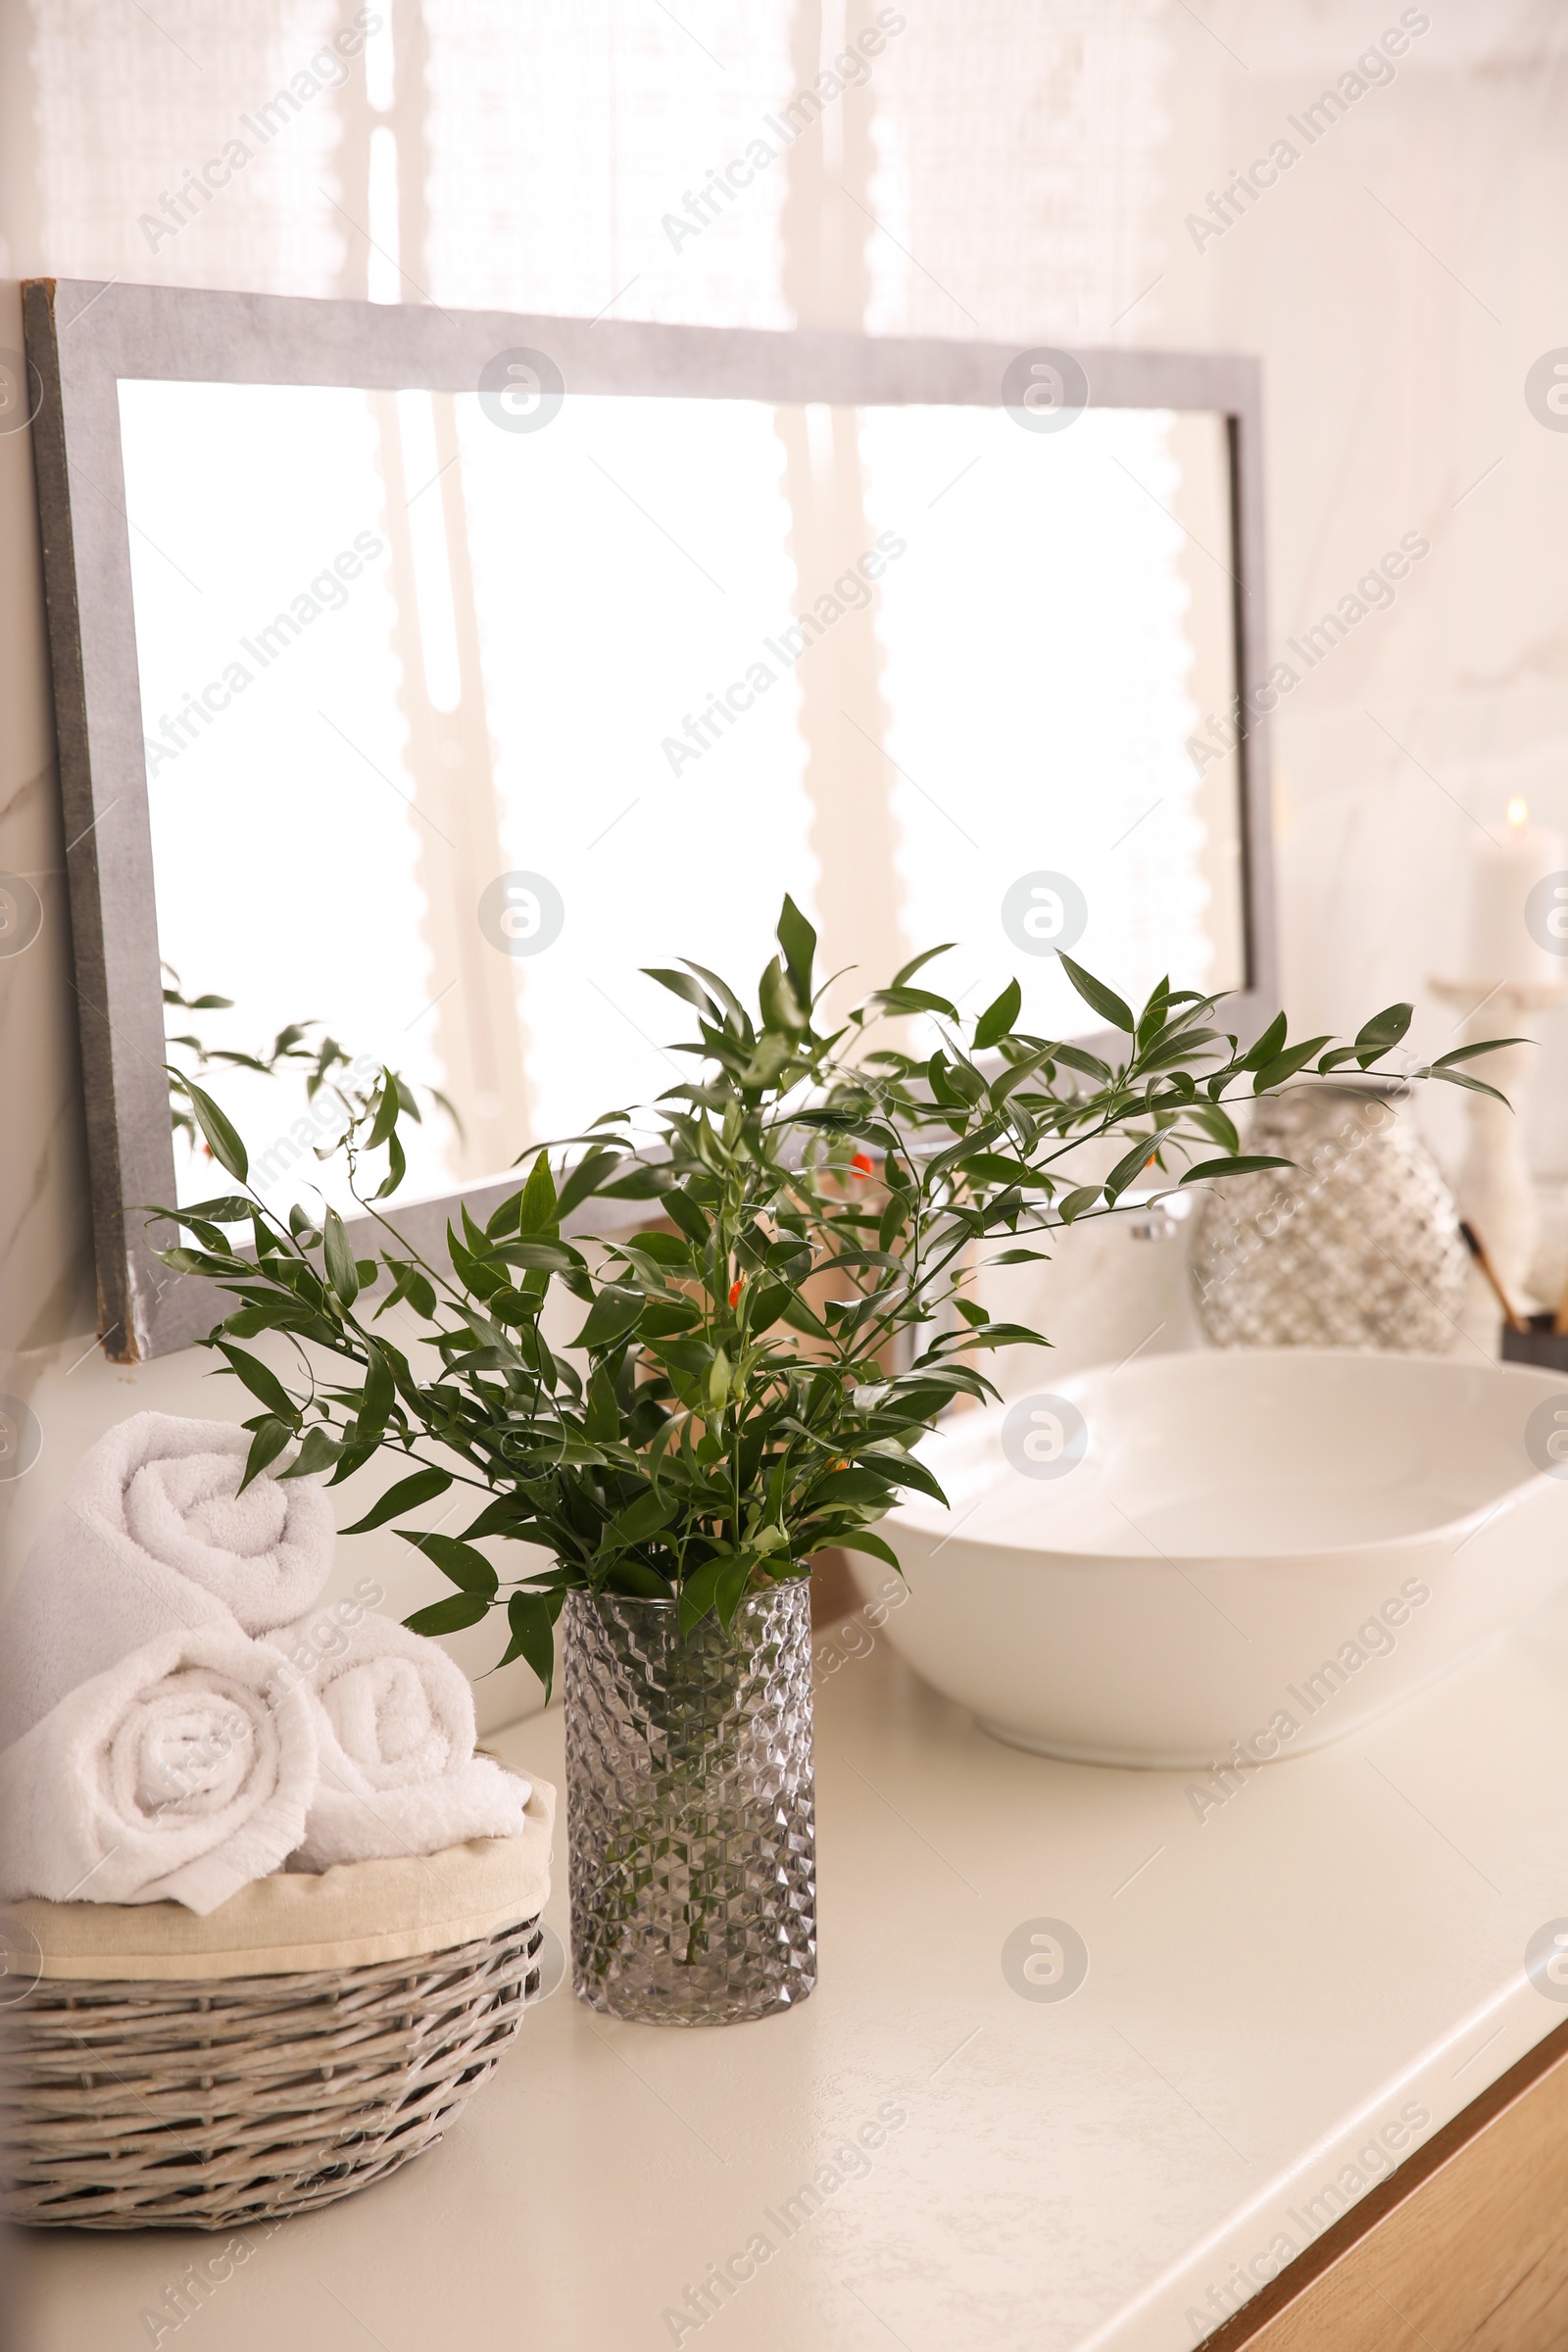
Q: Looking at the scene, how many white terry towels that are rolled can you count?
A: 3